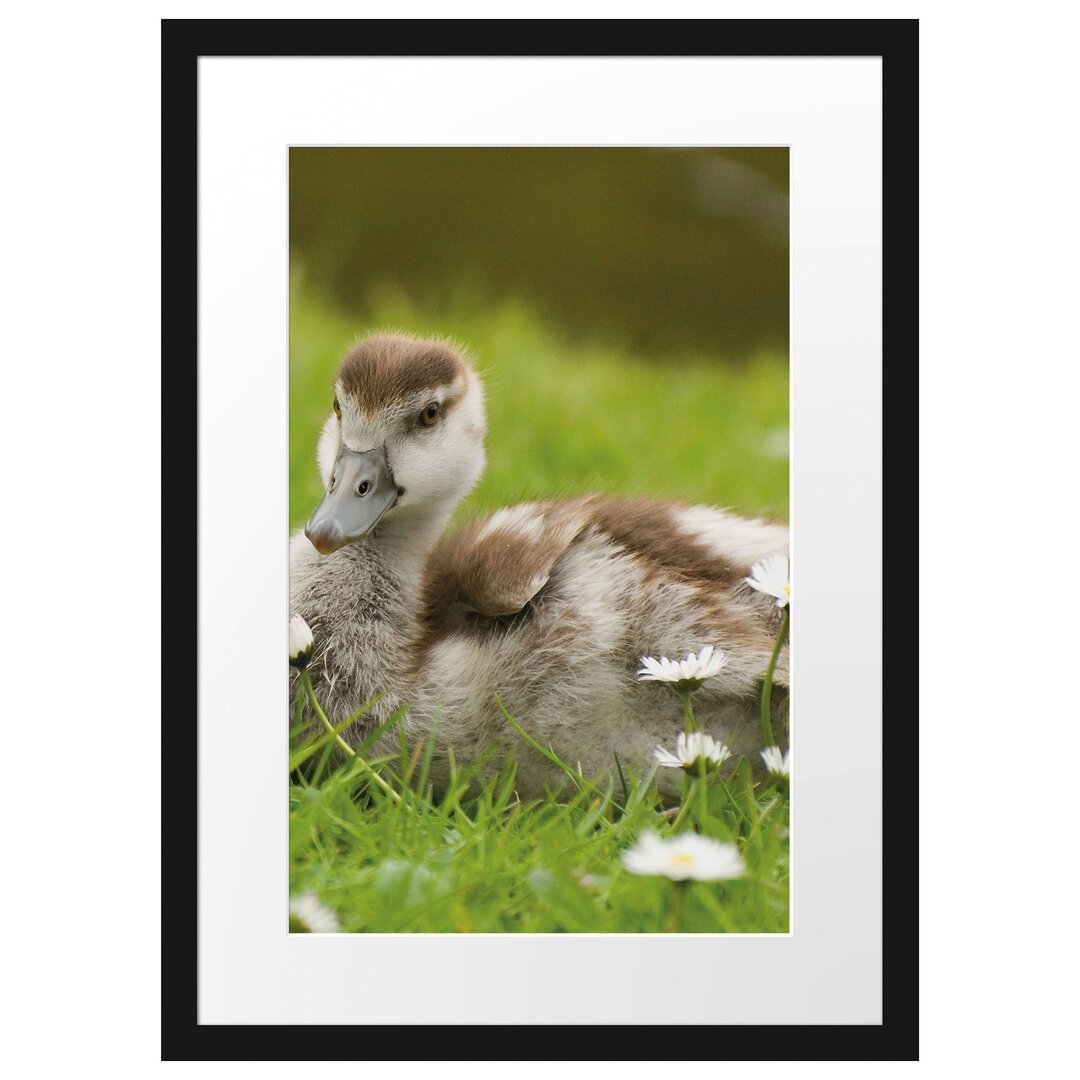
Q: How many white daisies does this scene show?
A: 7